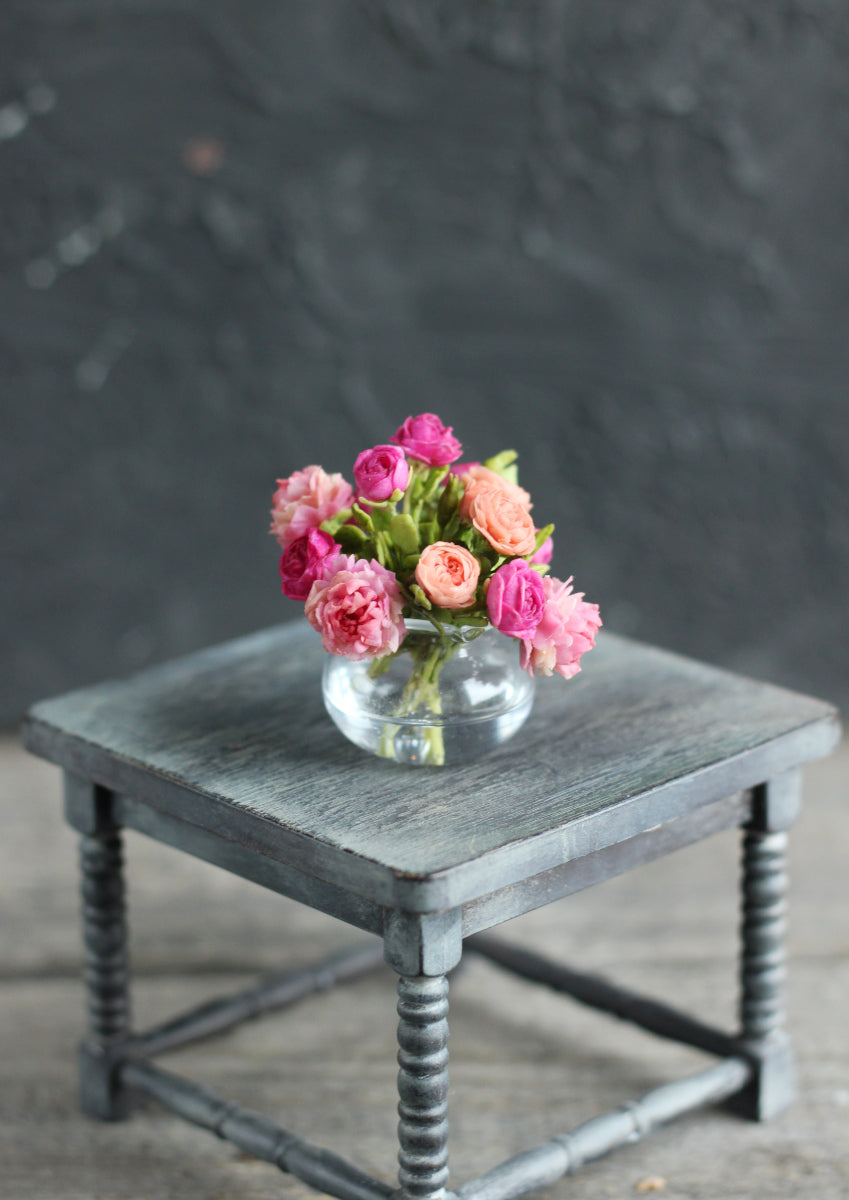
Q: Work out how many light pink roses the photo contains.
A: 3